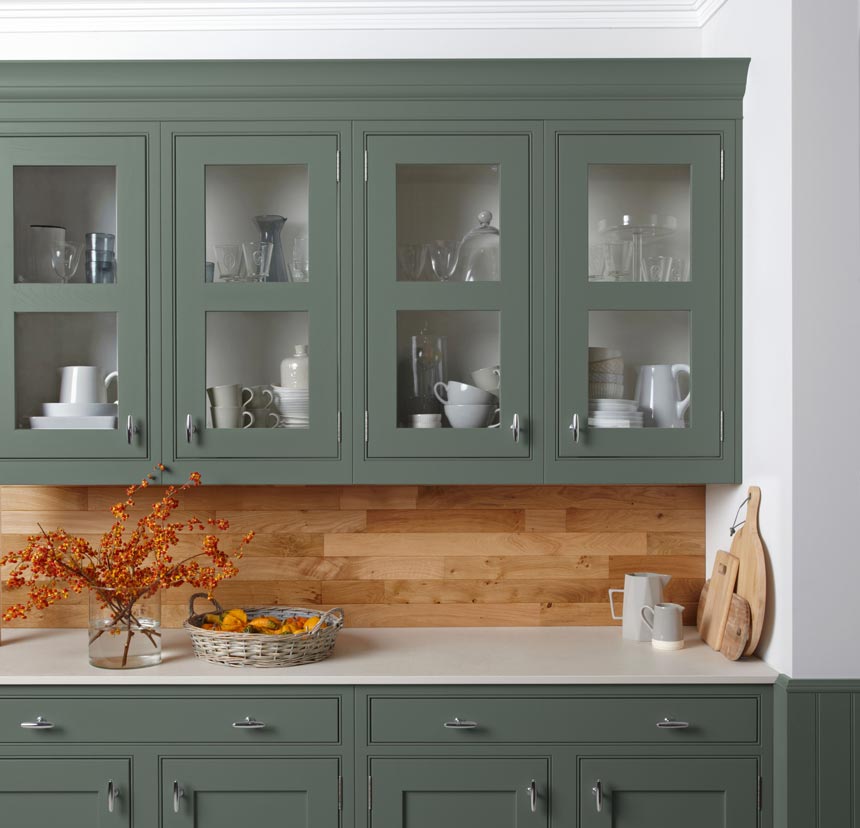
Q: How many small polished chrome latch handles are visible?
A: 12